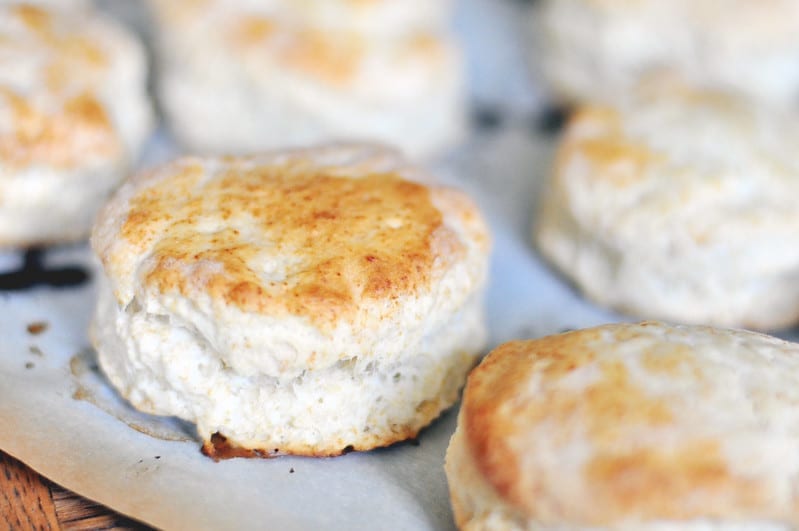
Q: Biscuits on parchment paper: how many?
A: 6